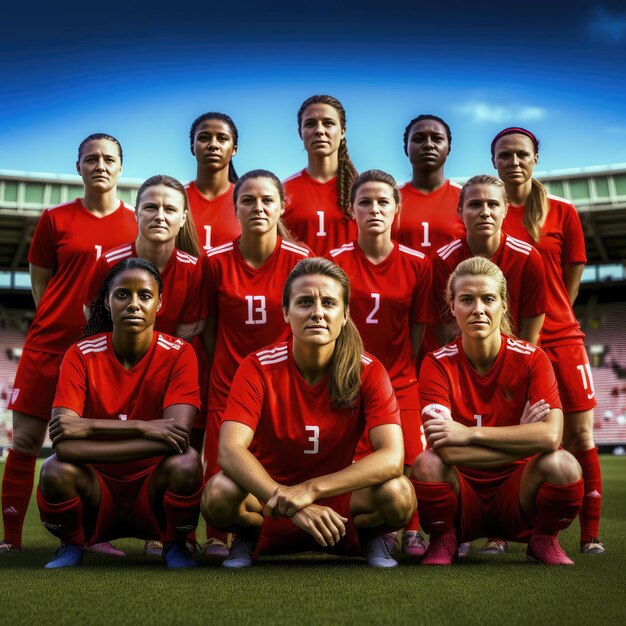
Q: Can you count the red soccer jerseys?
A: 12